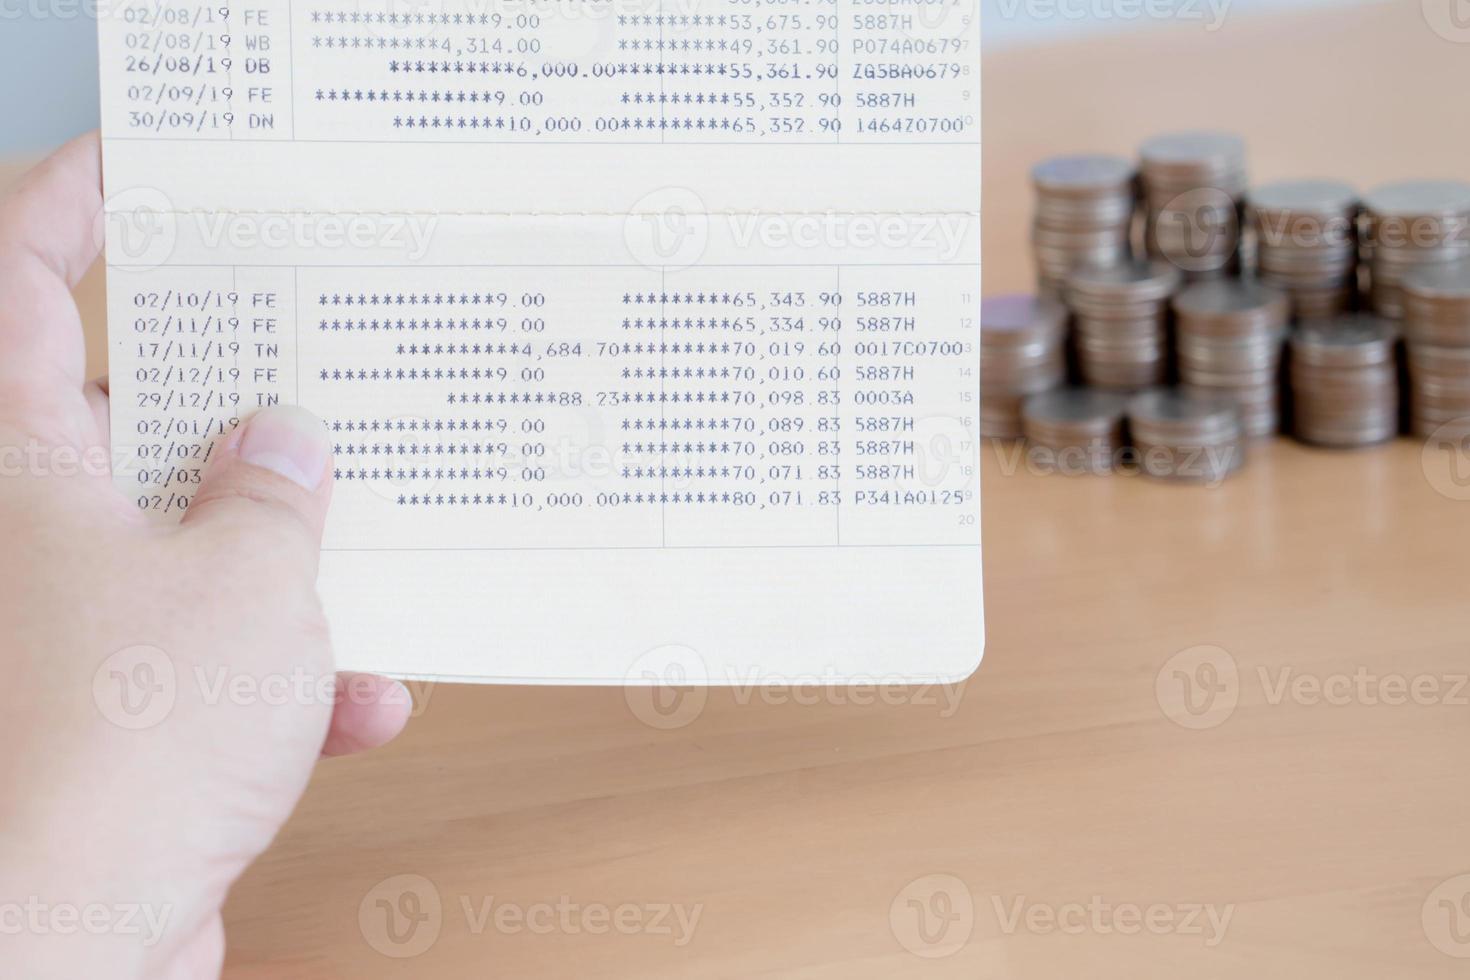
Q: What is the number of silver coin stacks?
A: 11